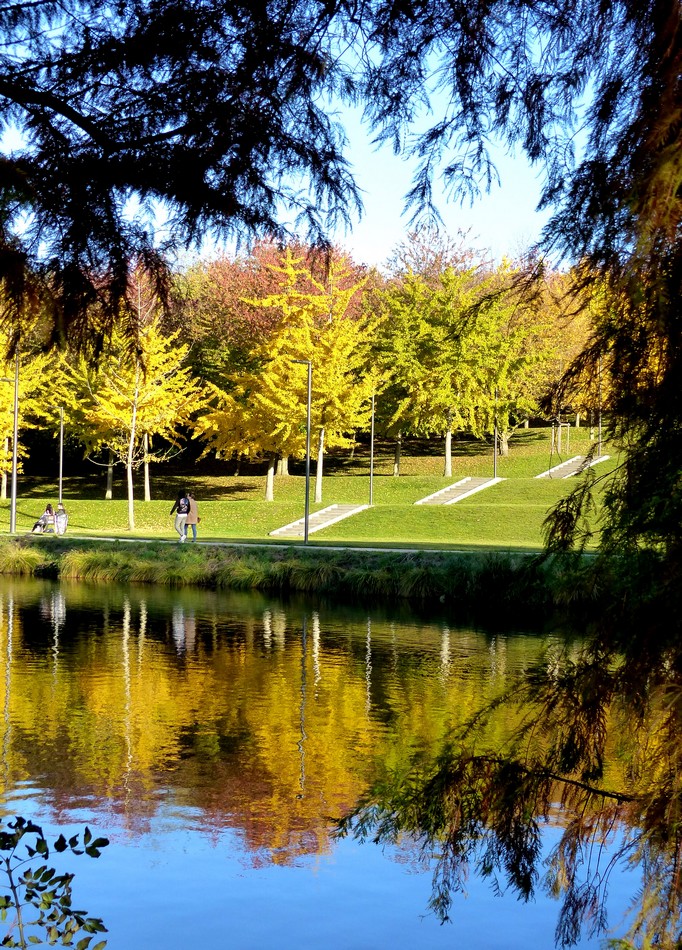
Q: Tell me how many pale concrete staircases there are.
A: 3